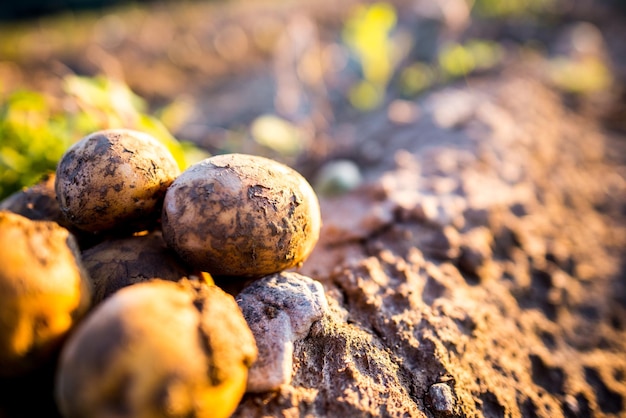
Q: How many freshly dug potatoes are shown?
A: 6